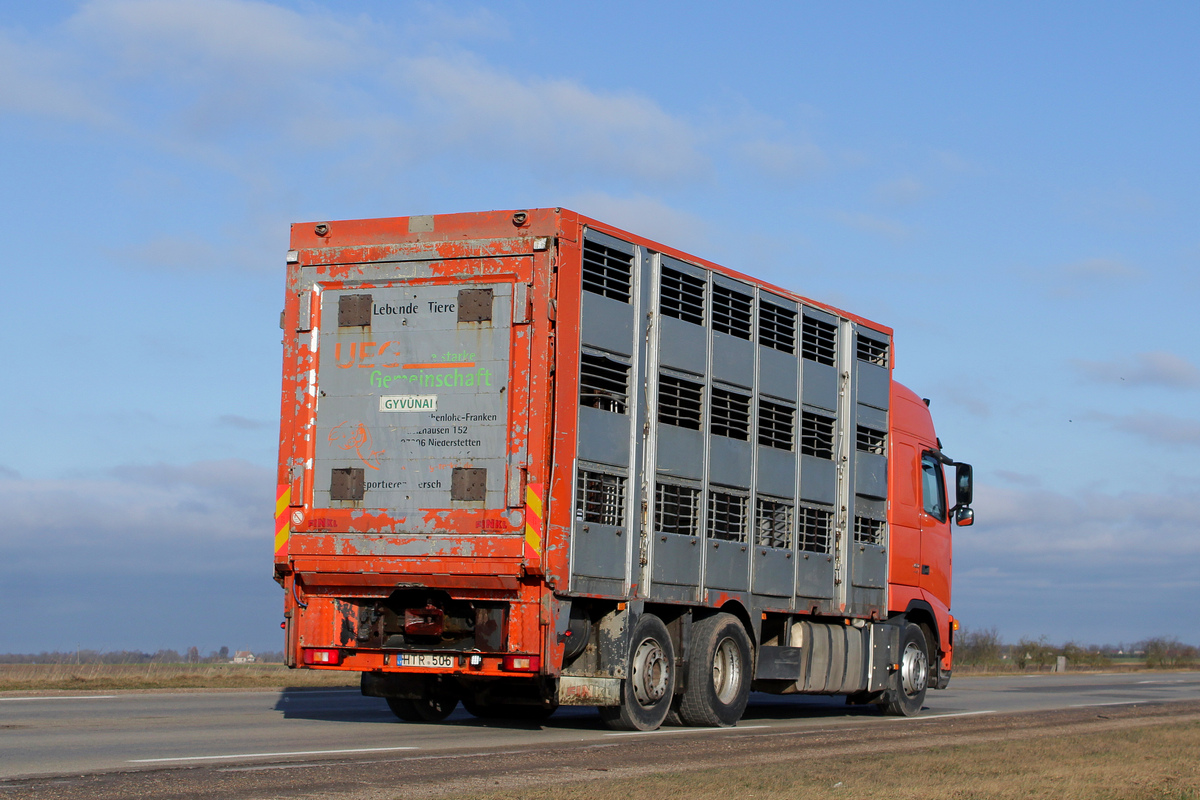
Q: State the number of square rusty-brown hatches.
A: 4